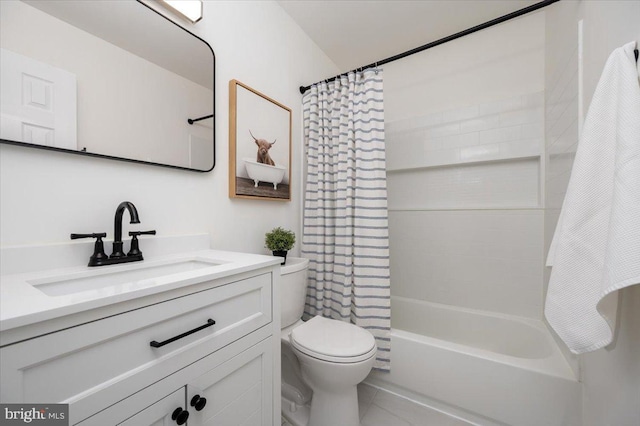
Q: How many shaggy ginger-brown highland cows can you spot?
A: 1